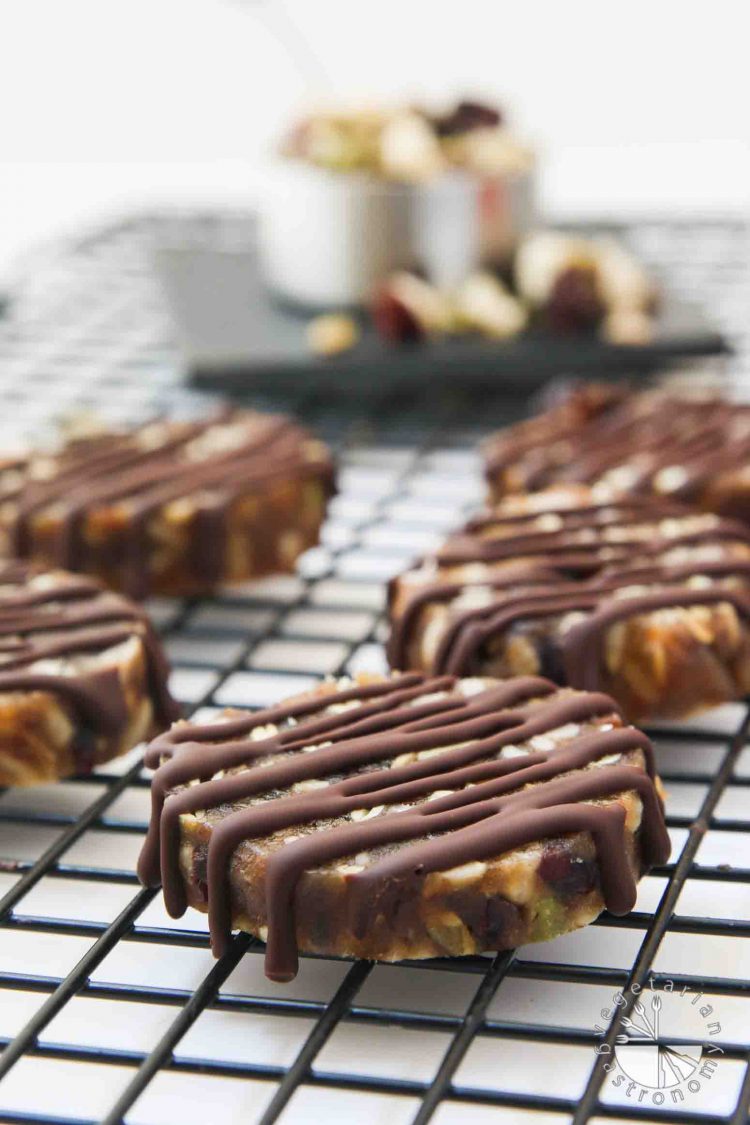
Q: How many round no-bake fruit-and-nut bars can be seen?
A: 5